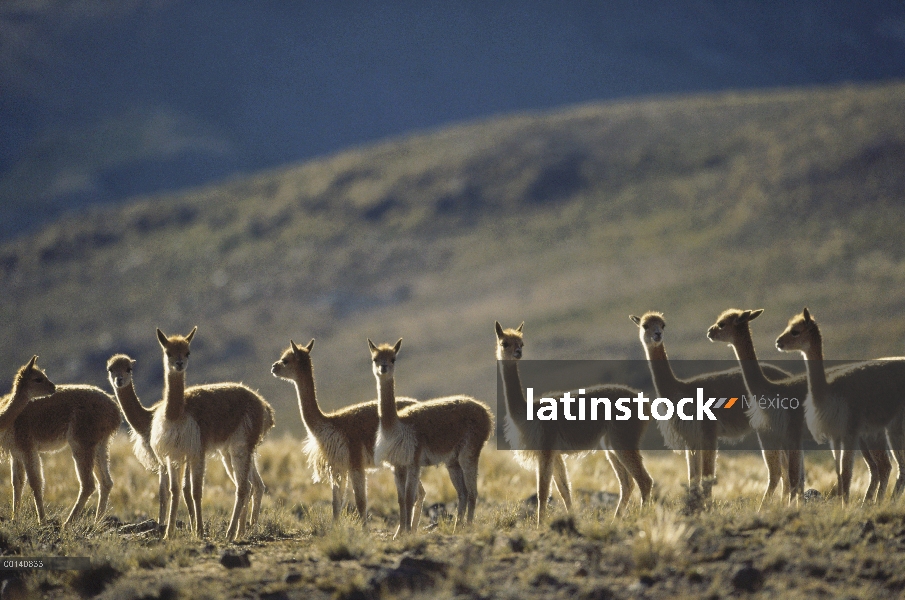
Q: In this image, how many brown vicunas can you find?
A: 9